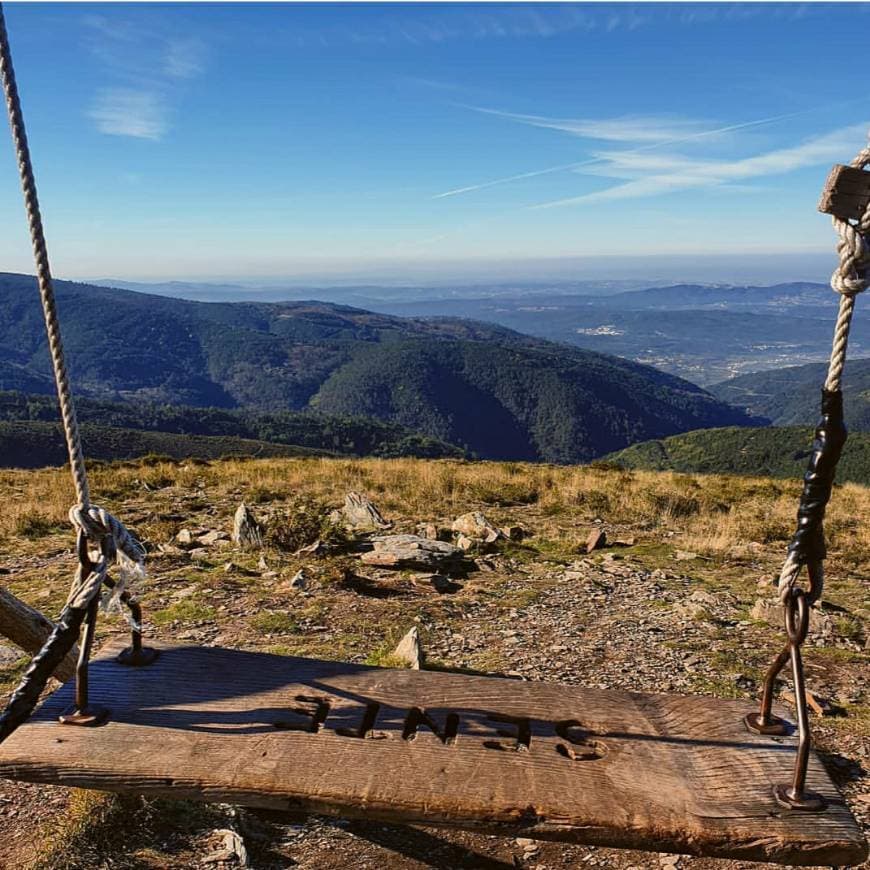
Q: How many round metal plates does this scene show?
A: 4